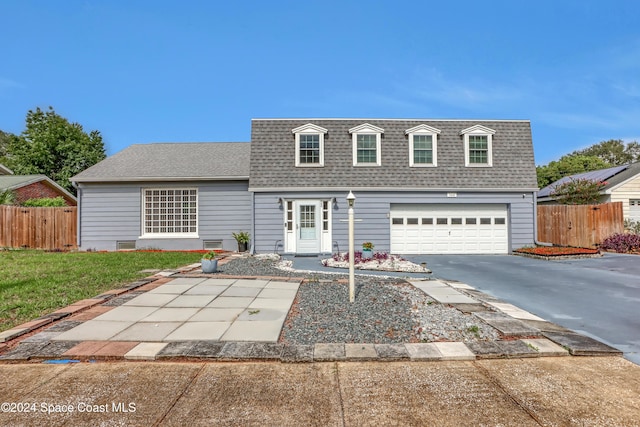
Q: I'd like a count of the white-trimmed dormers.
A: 4